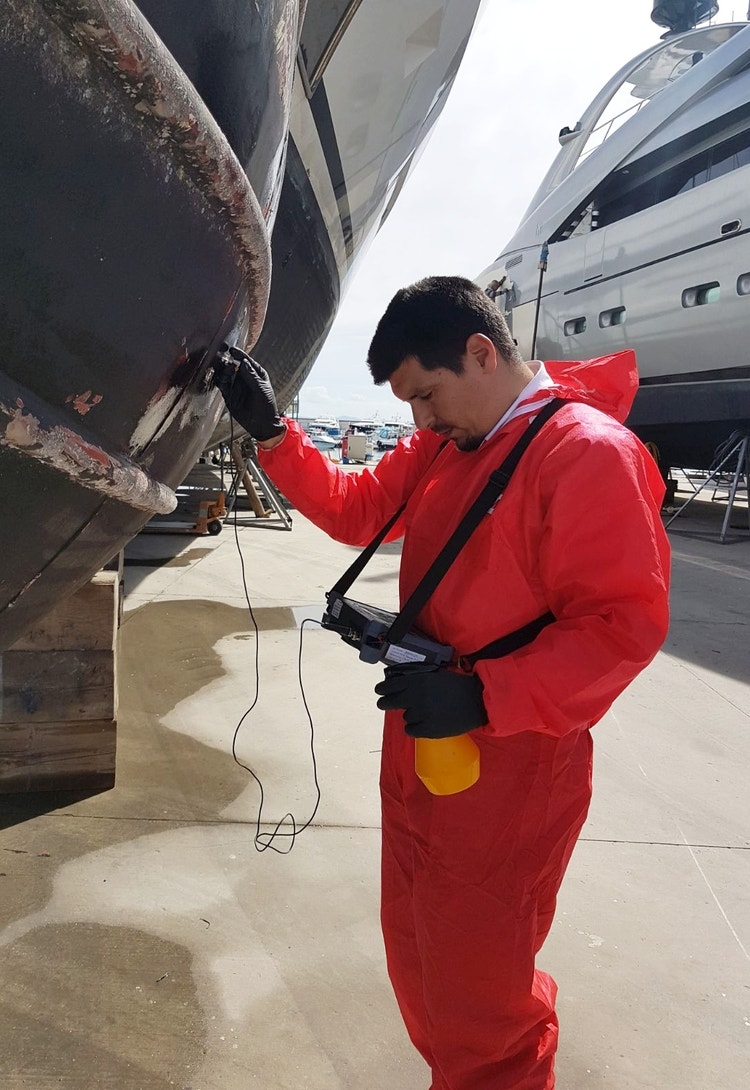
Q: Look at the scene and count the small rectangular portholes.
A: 4